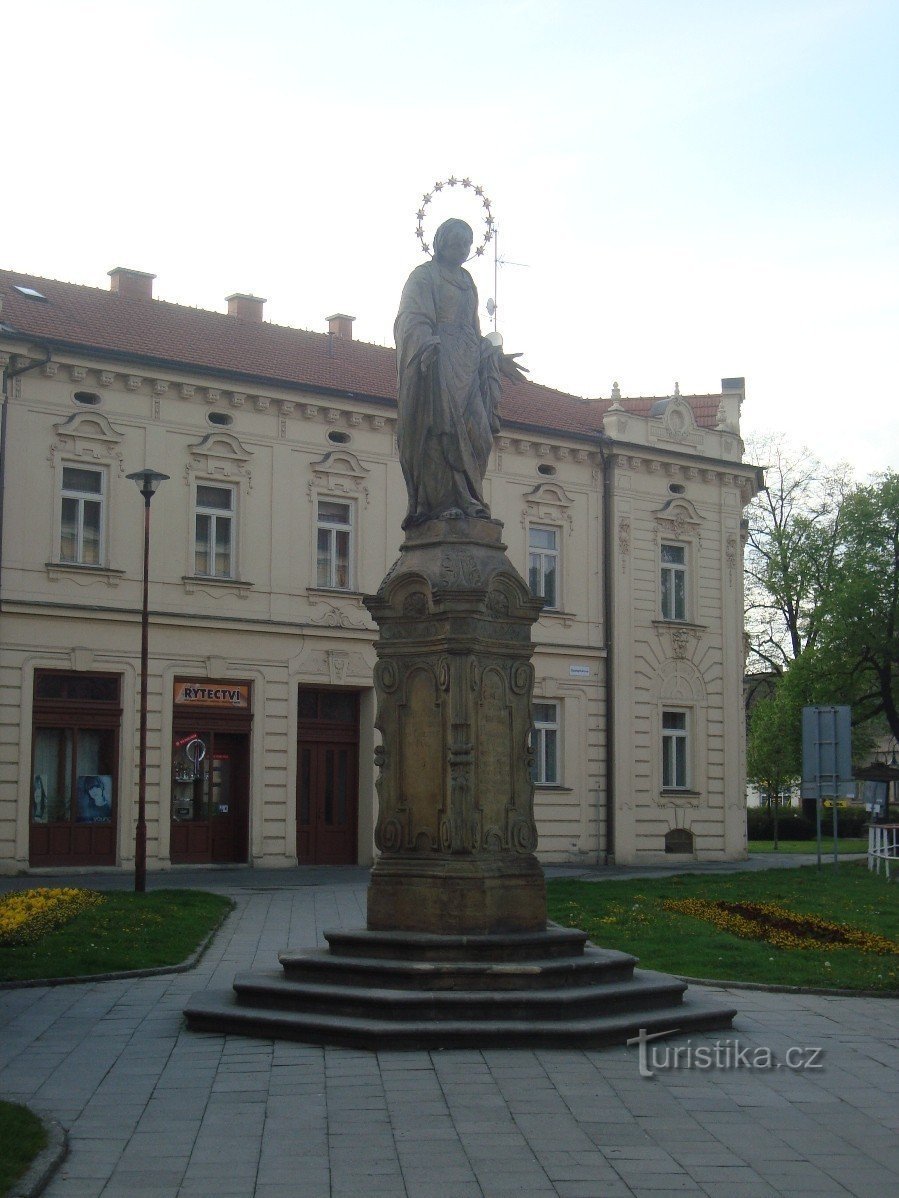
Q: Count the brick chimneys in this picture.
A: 3